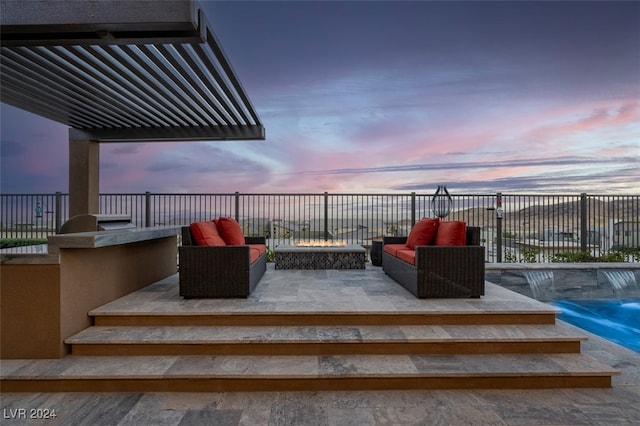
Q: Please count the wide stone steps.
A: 3